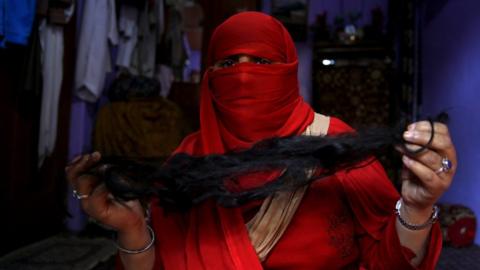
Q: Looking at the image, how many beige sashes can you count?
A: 1